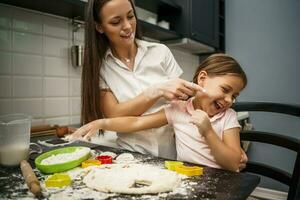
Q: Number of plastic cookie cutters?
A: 5